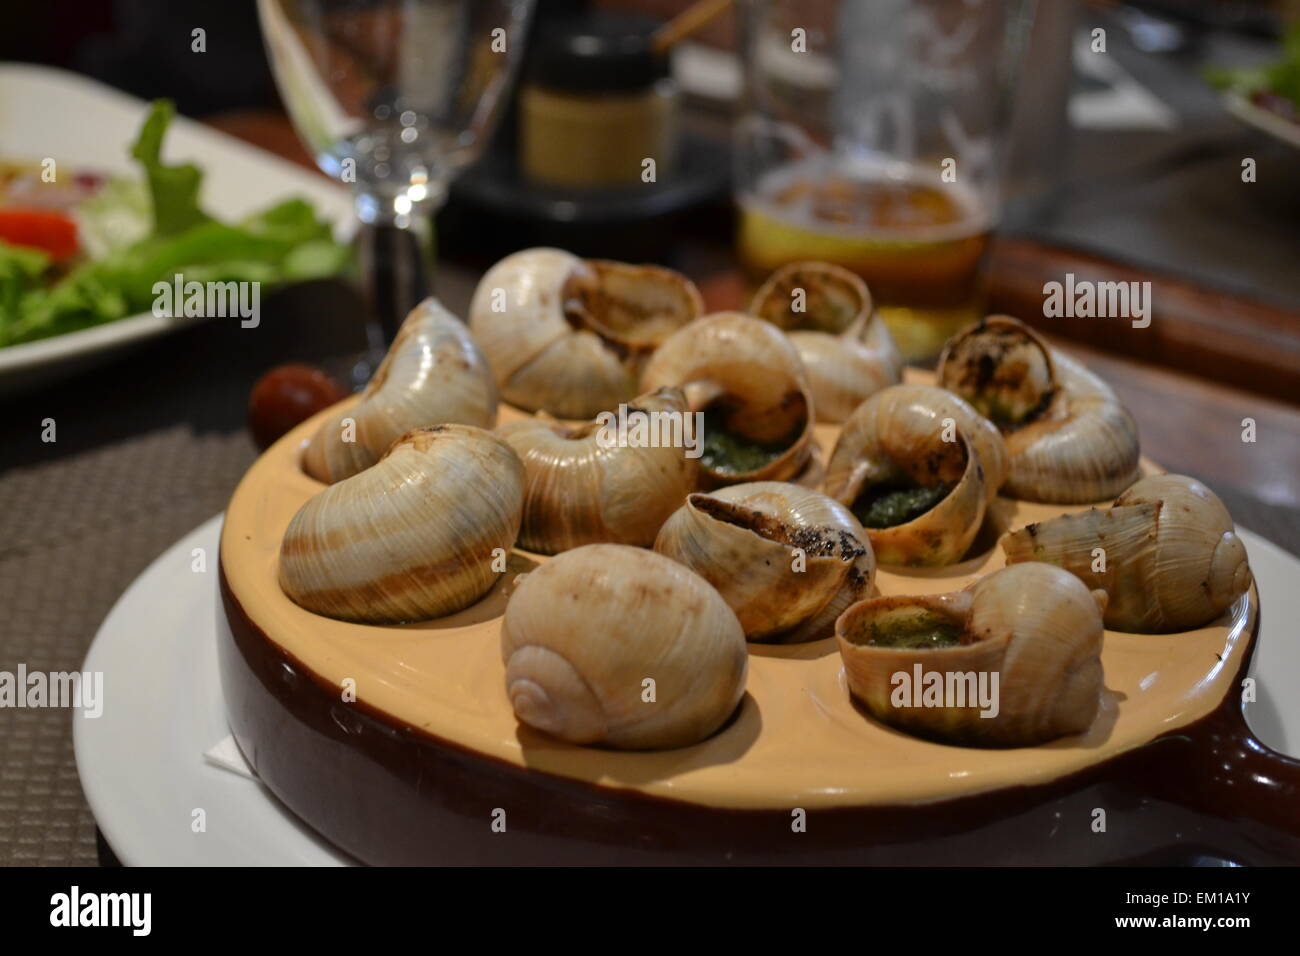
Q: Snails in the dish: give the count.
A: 12